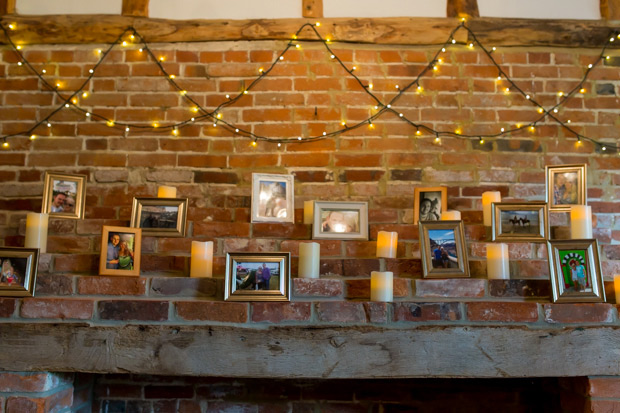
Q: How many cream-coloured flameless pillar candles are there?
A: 12